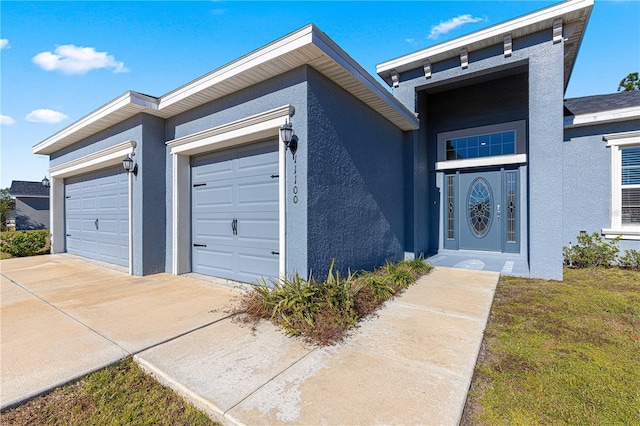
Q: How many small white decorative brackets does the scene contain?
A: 5